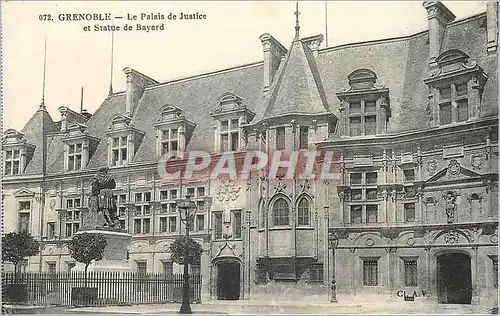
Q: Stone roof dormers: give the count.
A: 7